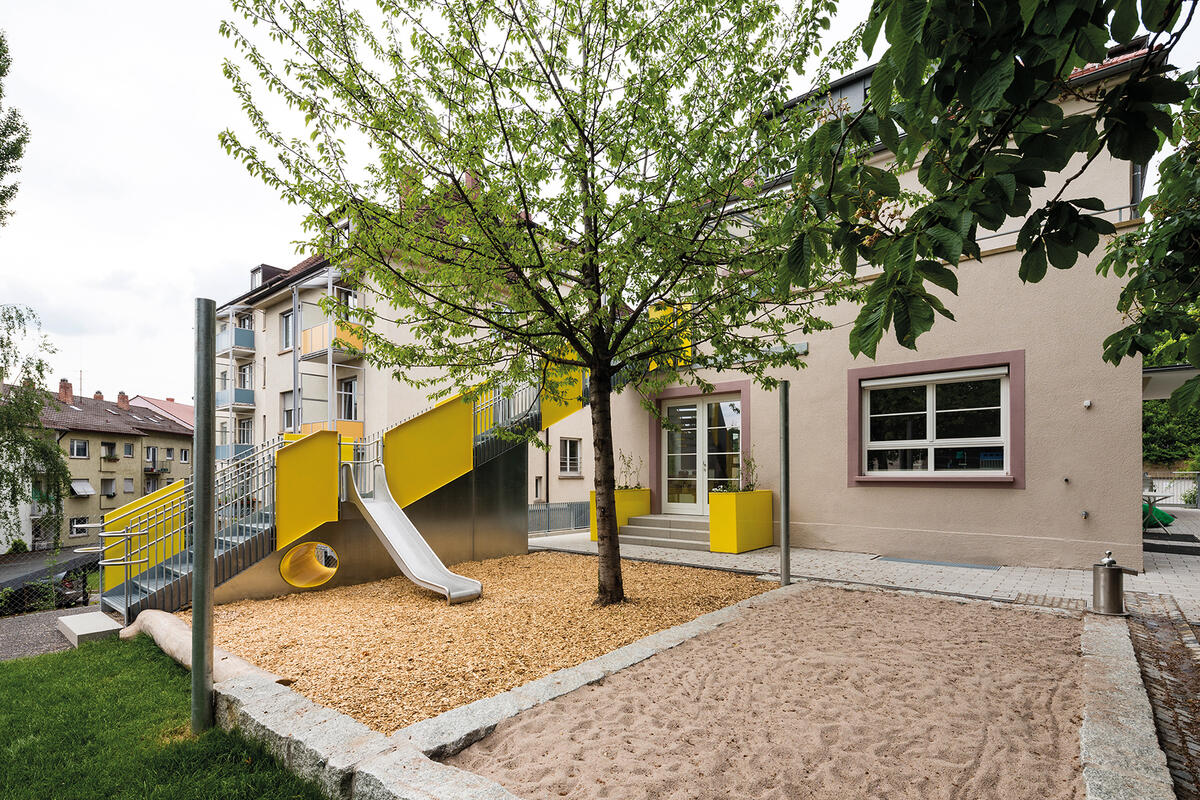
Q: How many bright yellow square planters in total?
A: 2